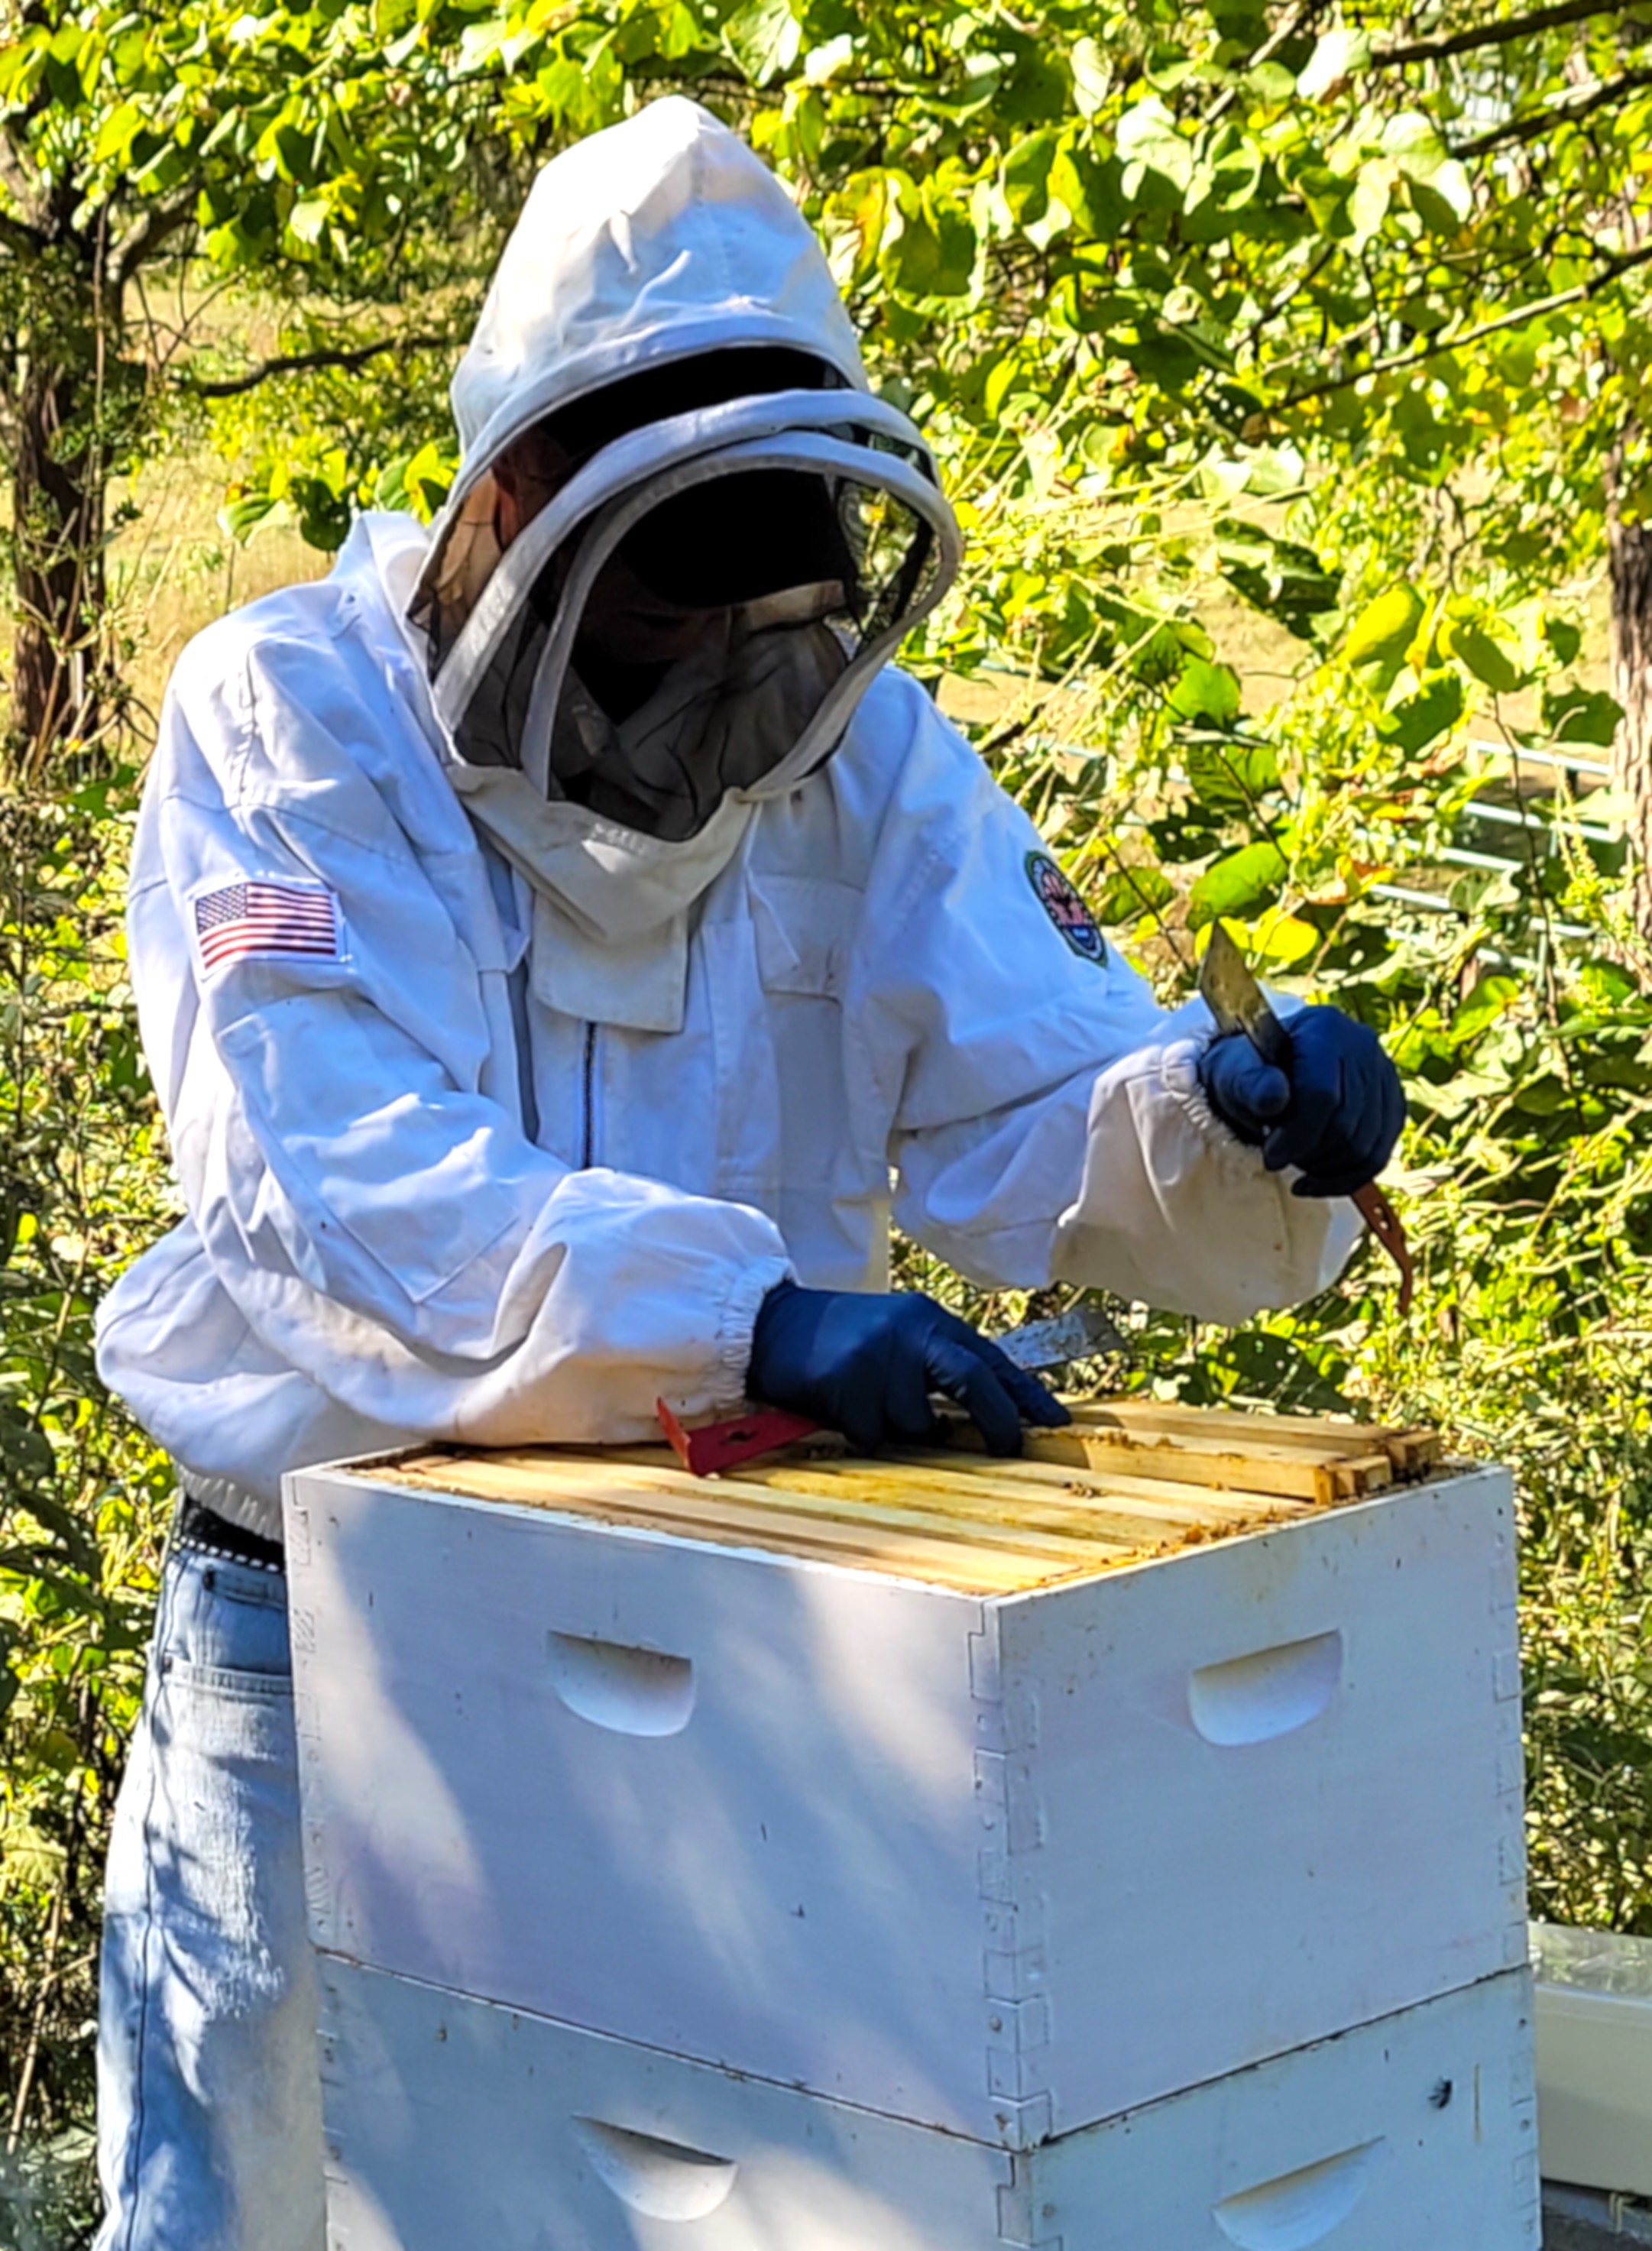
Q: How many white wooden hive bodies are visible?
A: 2